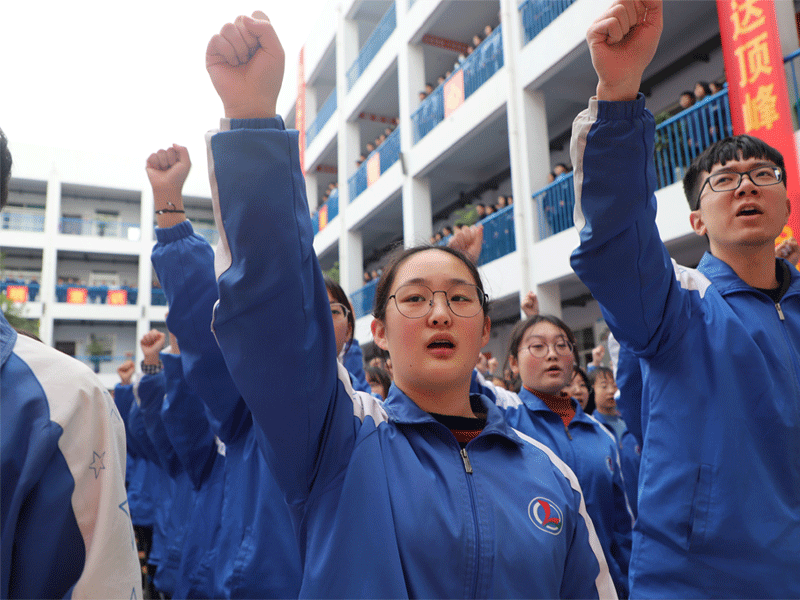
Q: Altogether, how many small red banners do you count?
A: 6